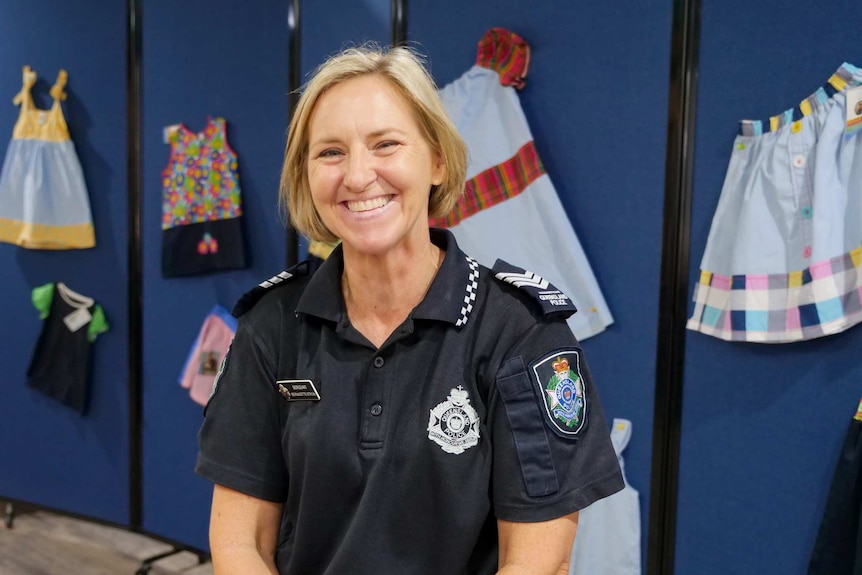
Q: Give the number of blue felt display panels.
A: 5